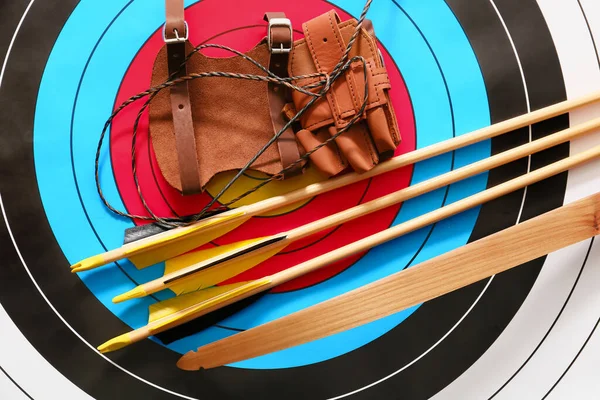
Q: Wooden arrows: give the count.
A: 3